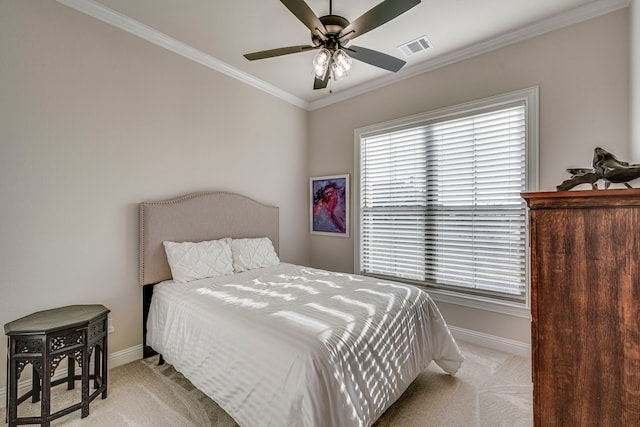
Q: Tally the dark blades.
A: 5